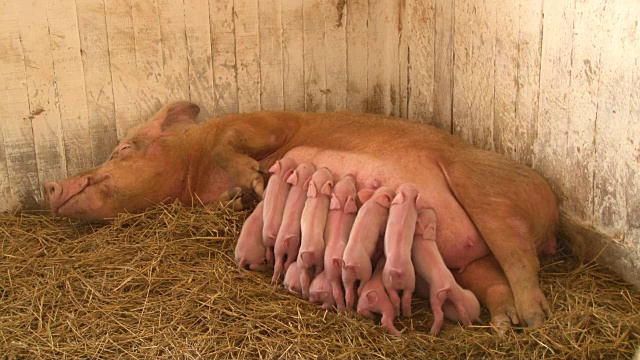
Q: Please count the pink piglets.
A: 12